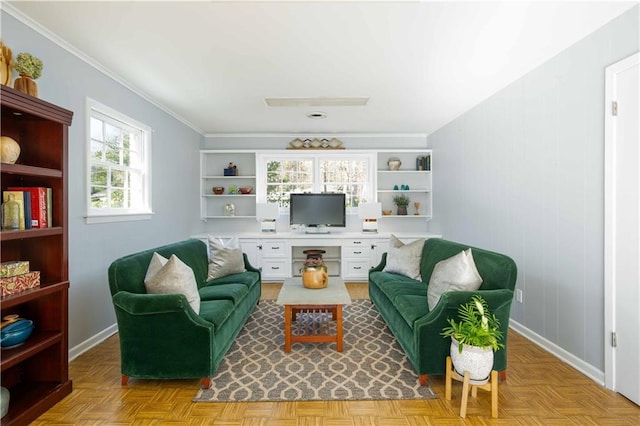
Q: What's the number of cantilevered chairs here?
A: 0